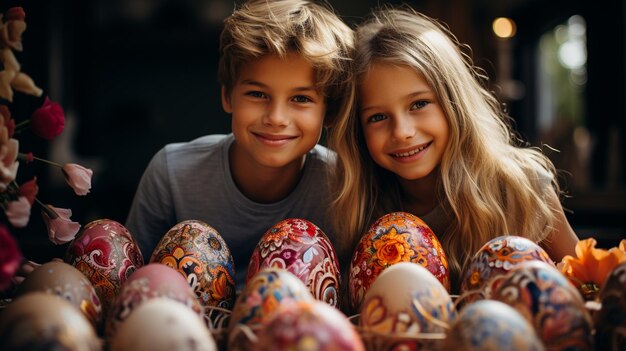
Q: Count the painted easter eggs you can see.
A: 15